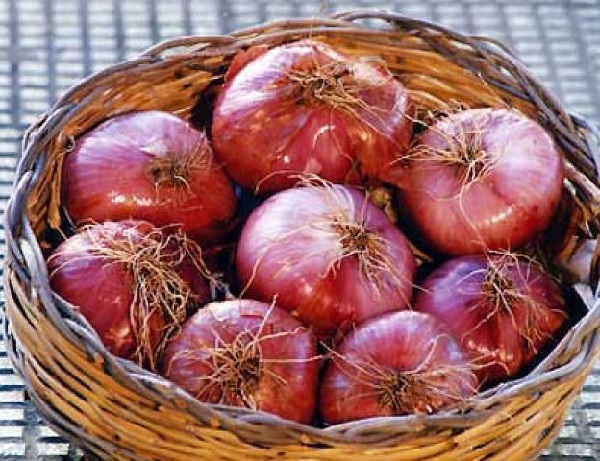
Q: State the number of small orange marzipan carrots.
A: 0